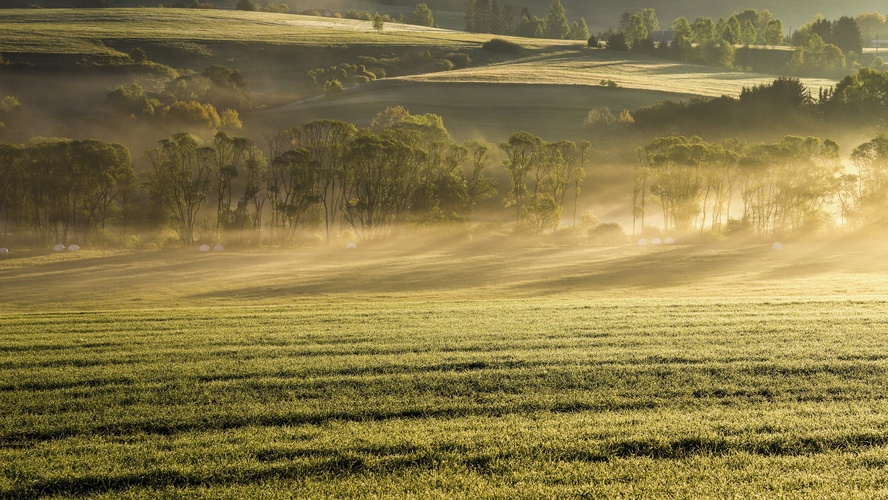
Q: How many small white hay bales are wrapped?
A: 10